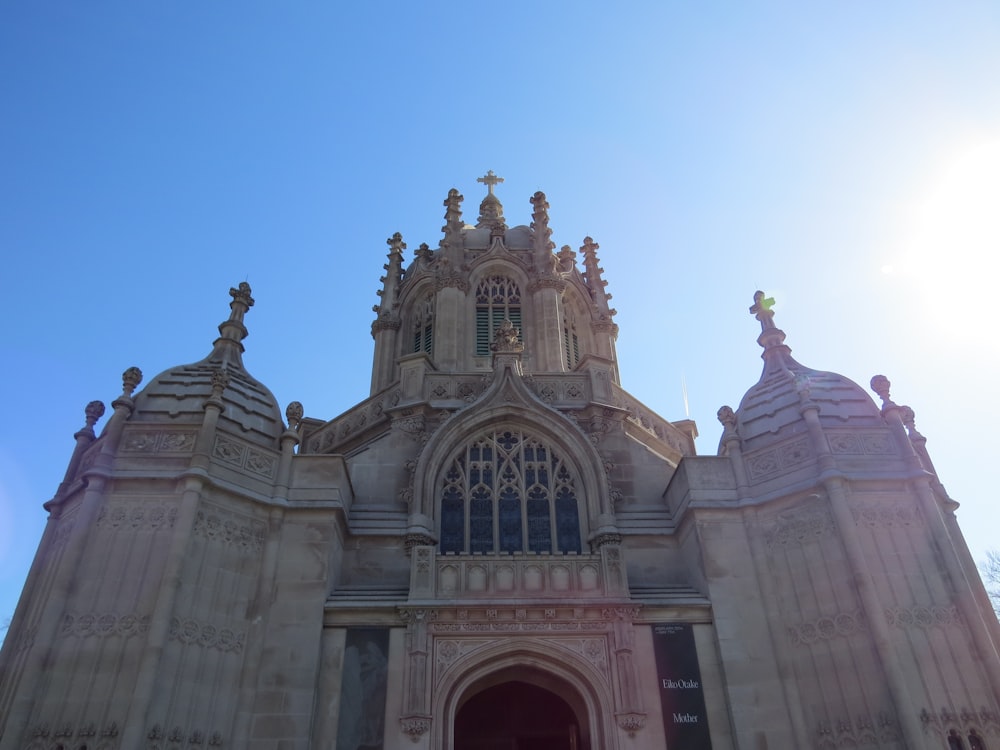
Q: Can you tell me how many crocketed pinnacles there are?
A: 4